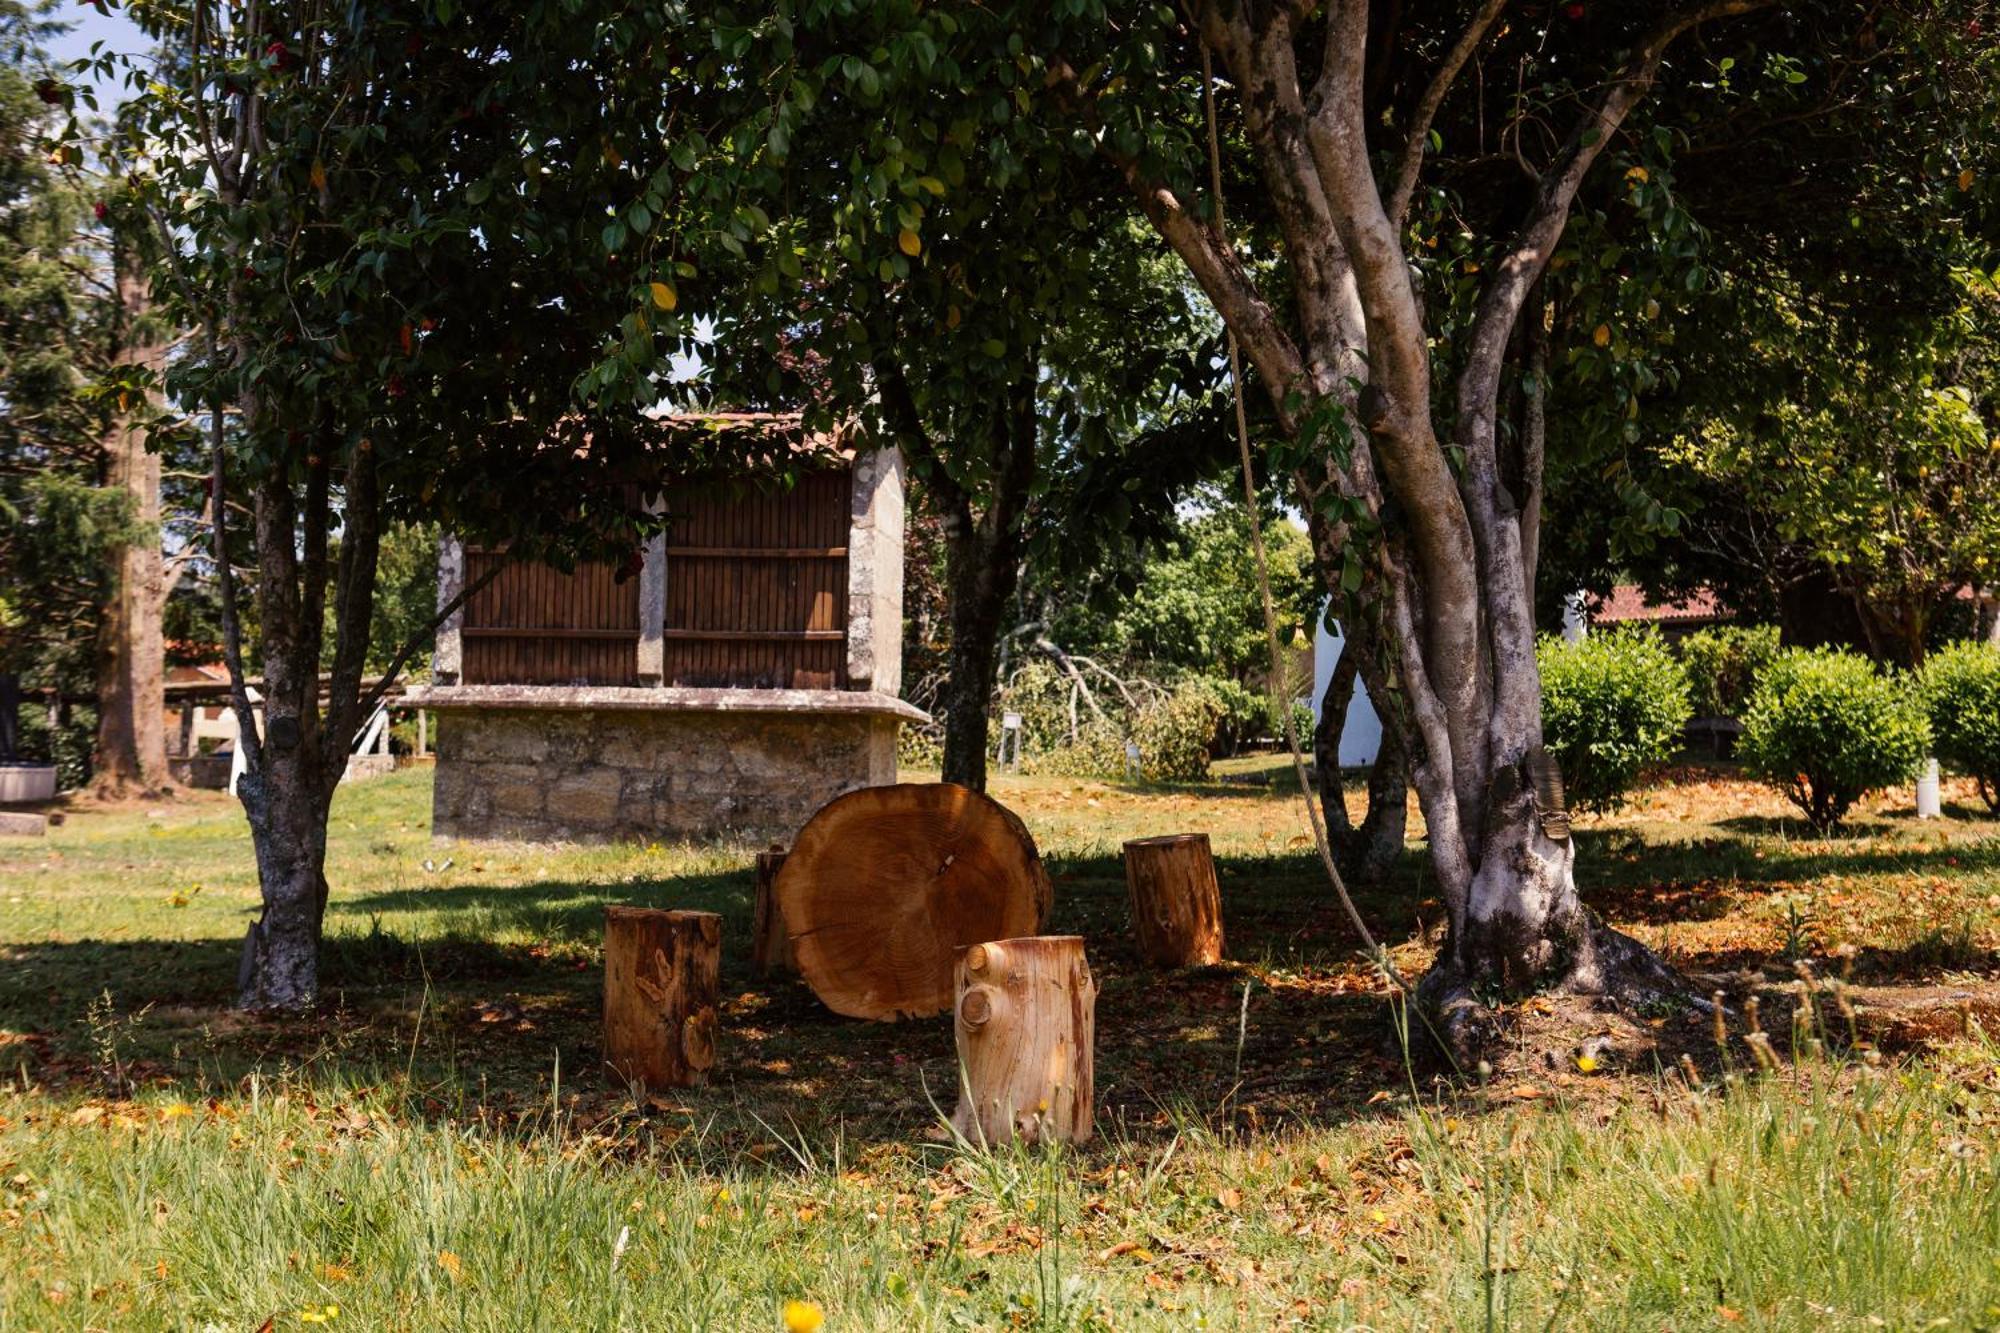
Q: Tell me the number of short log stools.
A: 4